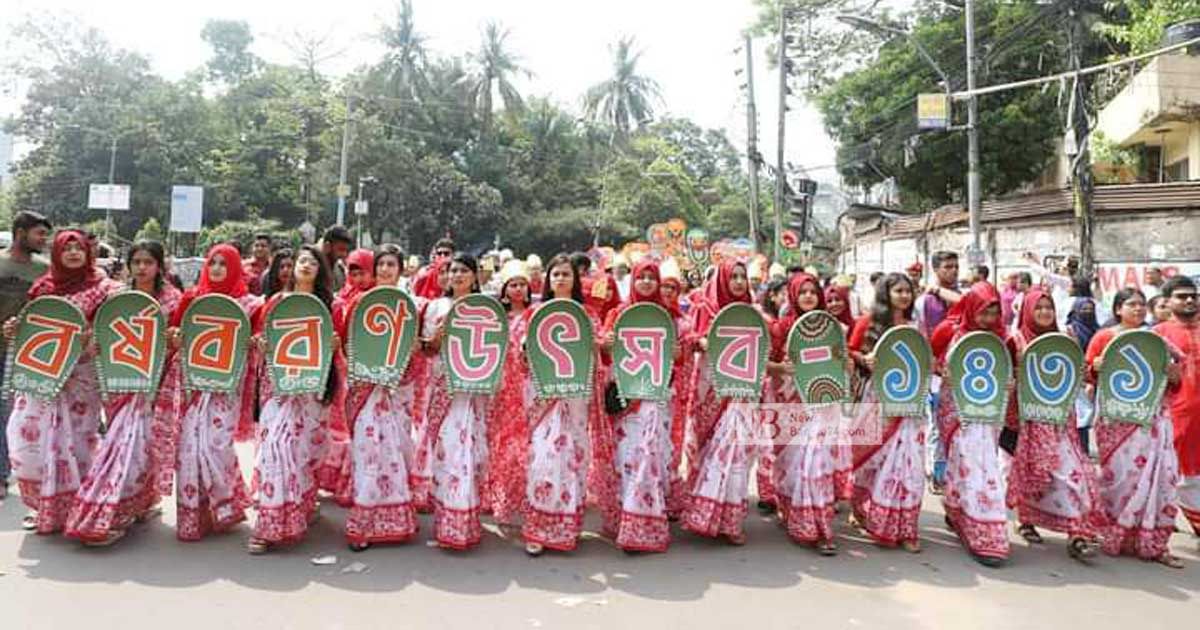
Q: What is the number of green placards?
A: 14